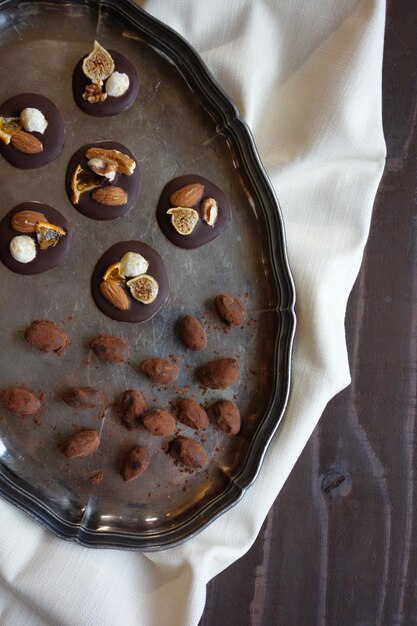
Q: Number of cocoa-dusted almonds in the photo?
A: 15